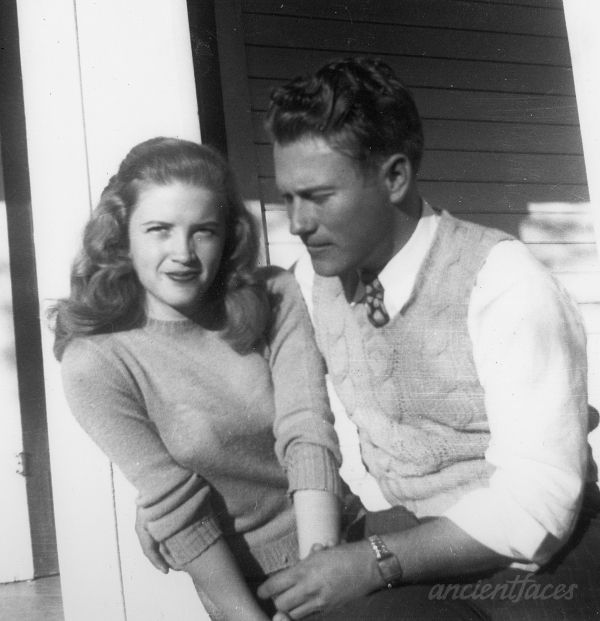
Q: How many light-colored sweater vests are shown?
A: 1